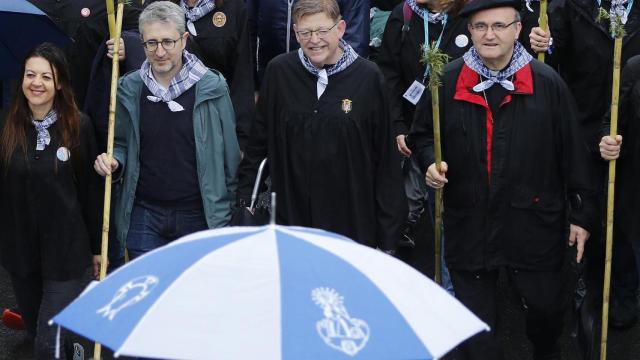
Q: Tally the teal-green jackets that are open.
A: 1